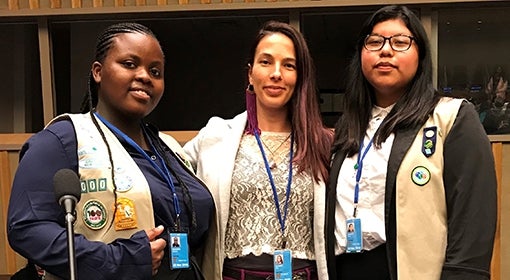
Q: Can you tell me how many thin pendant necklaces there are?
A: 1